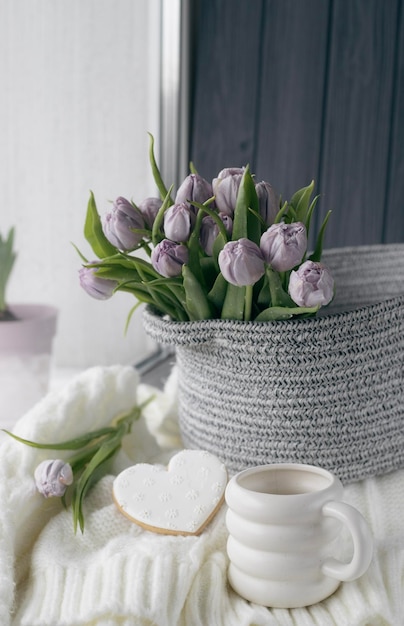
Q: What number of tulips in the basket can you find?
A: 12